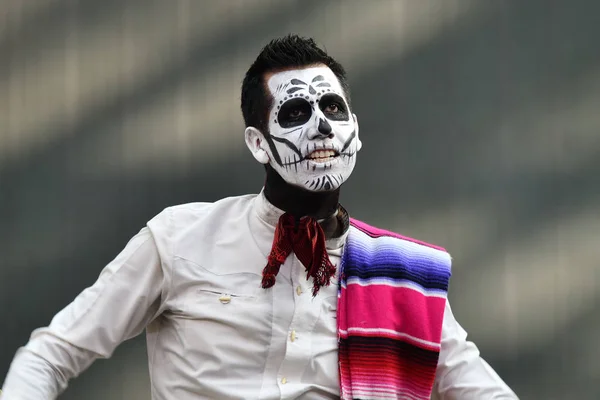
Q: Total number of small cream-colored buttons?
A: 4